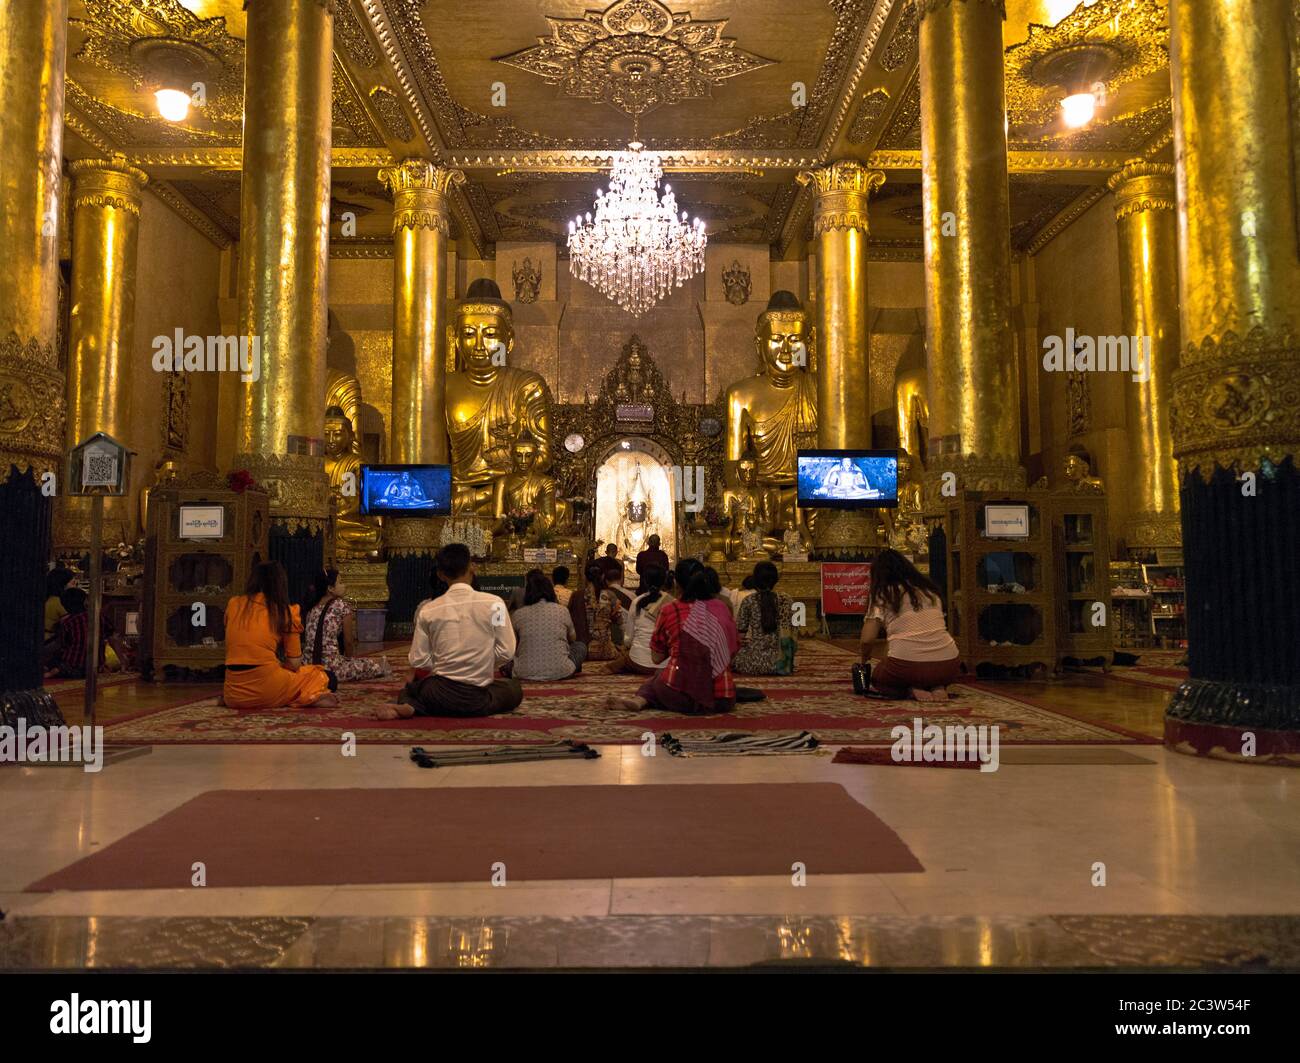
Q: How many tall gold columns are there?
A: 8